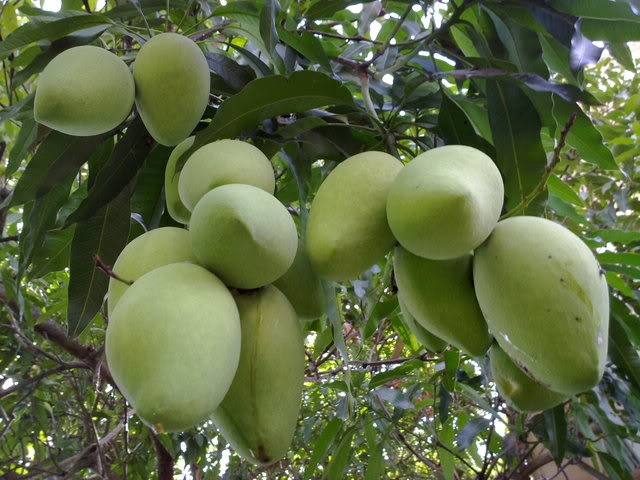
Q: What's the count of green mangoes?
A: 15